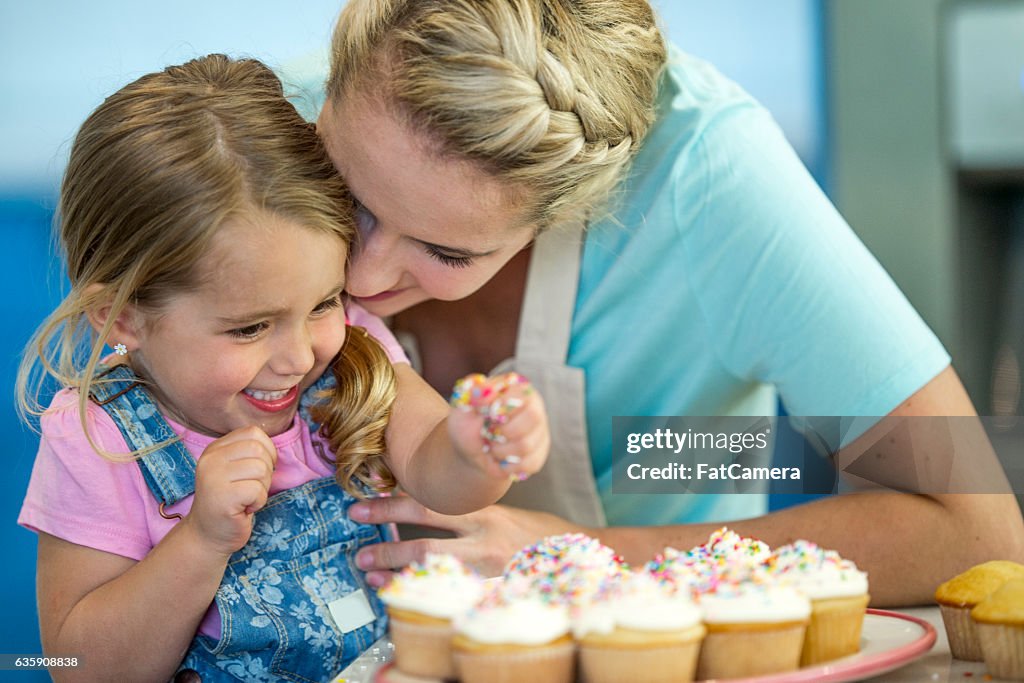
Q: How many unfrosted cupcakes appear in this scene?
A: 2